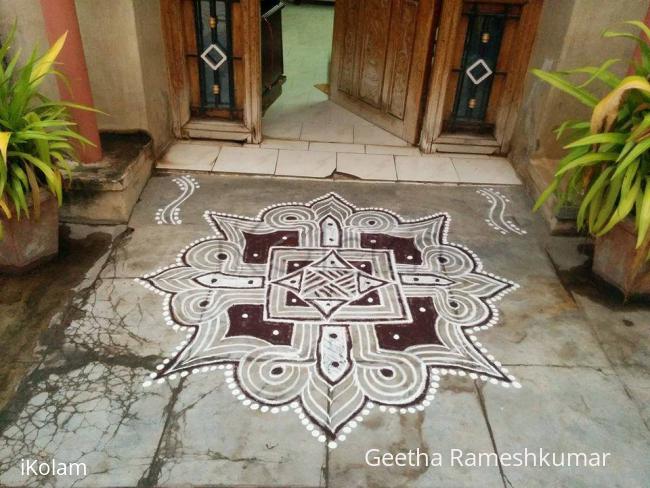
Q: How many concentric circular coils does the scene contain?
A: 8